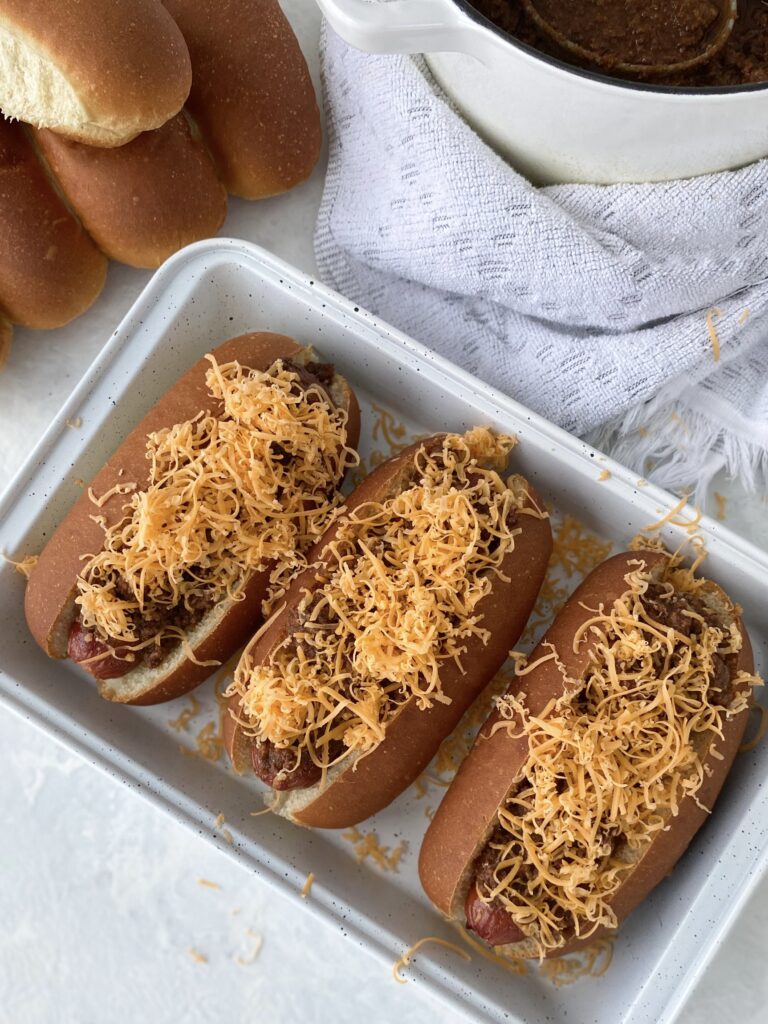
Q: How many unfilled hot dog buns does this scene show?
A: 5